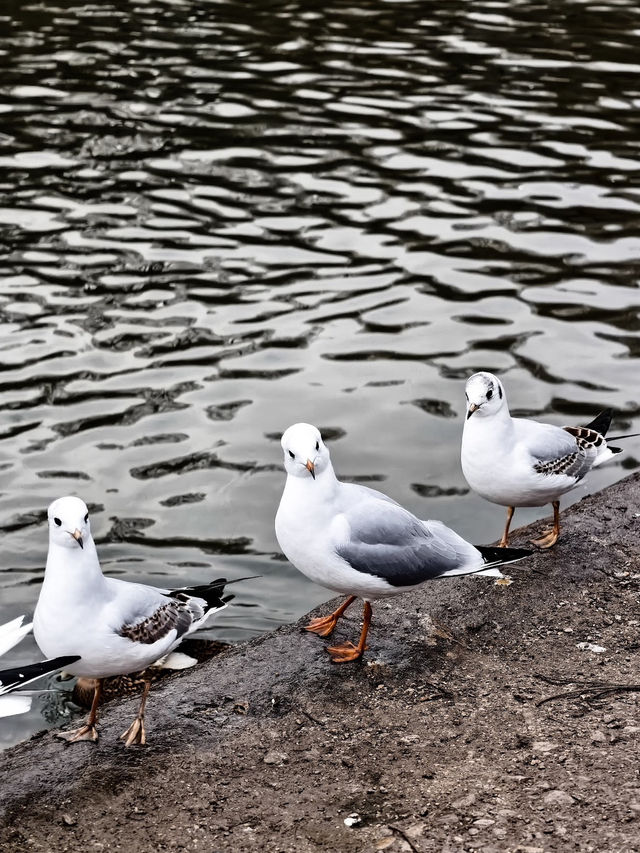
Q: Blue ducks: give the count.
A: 0